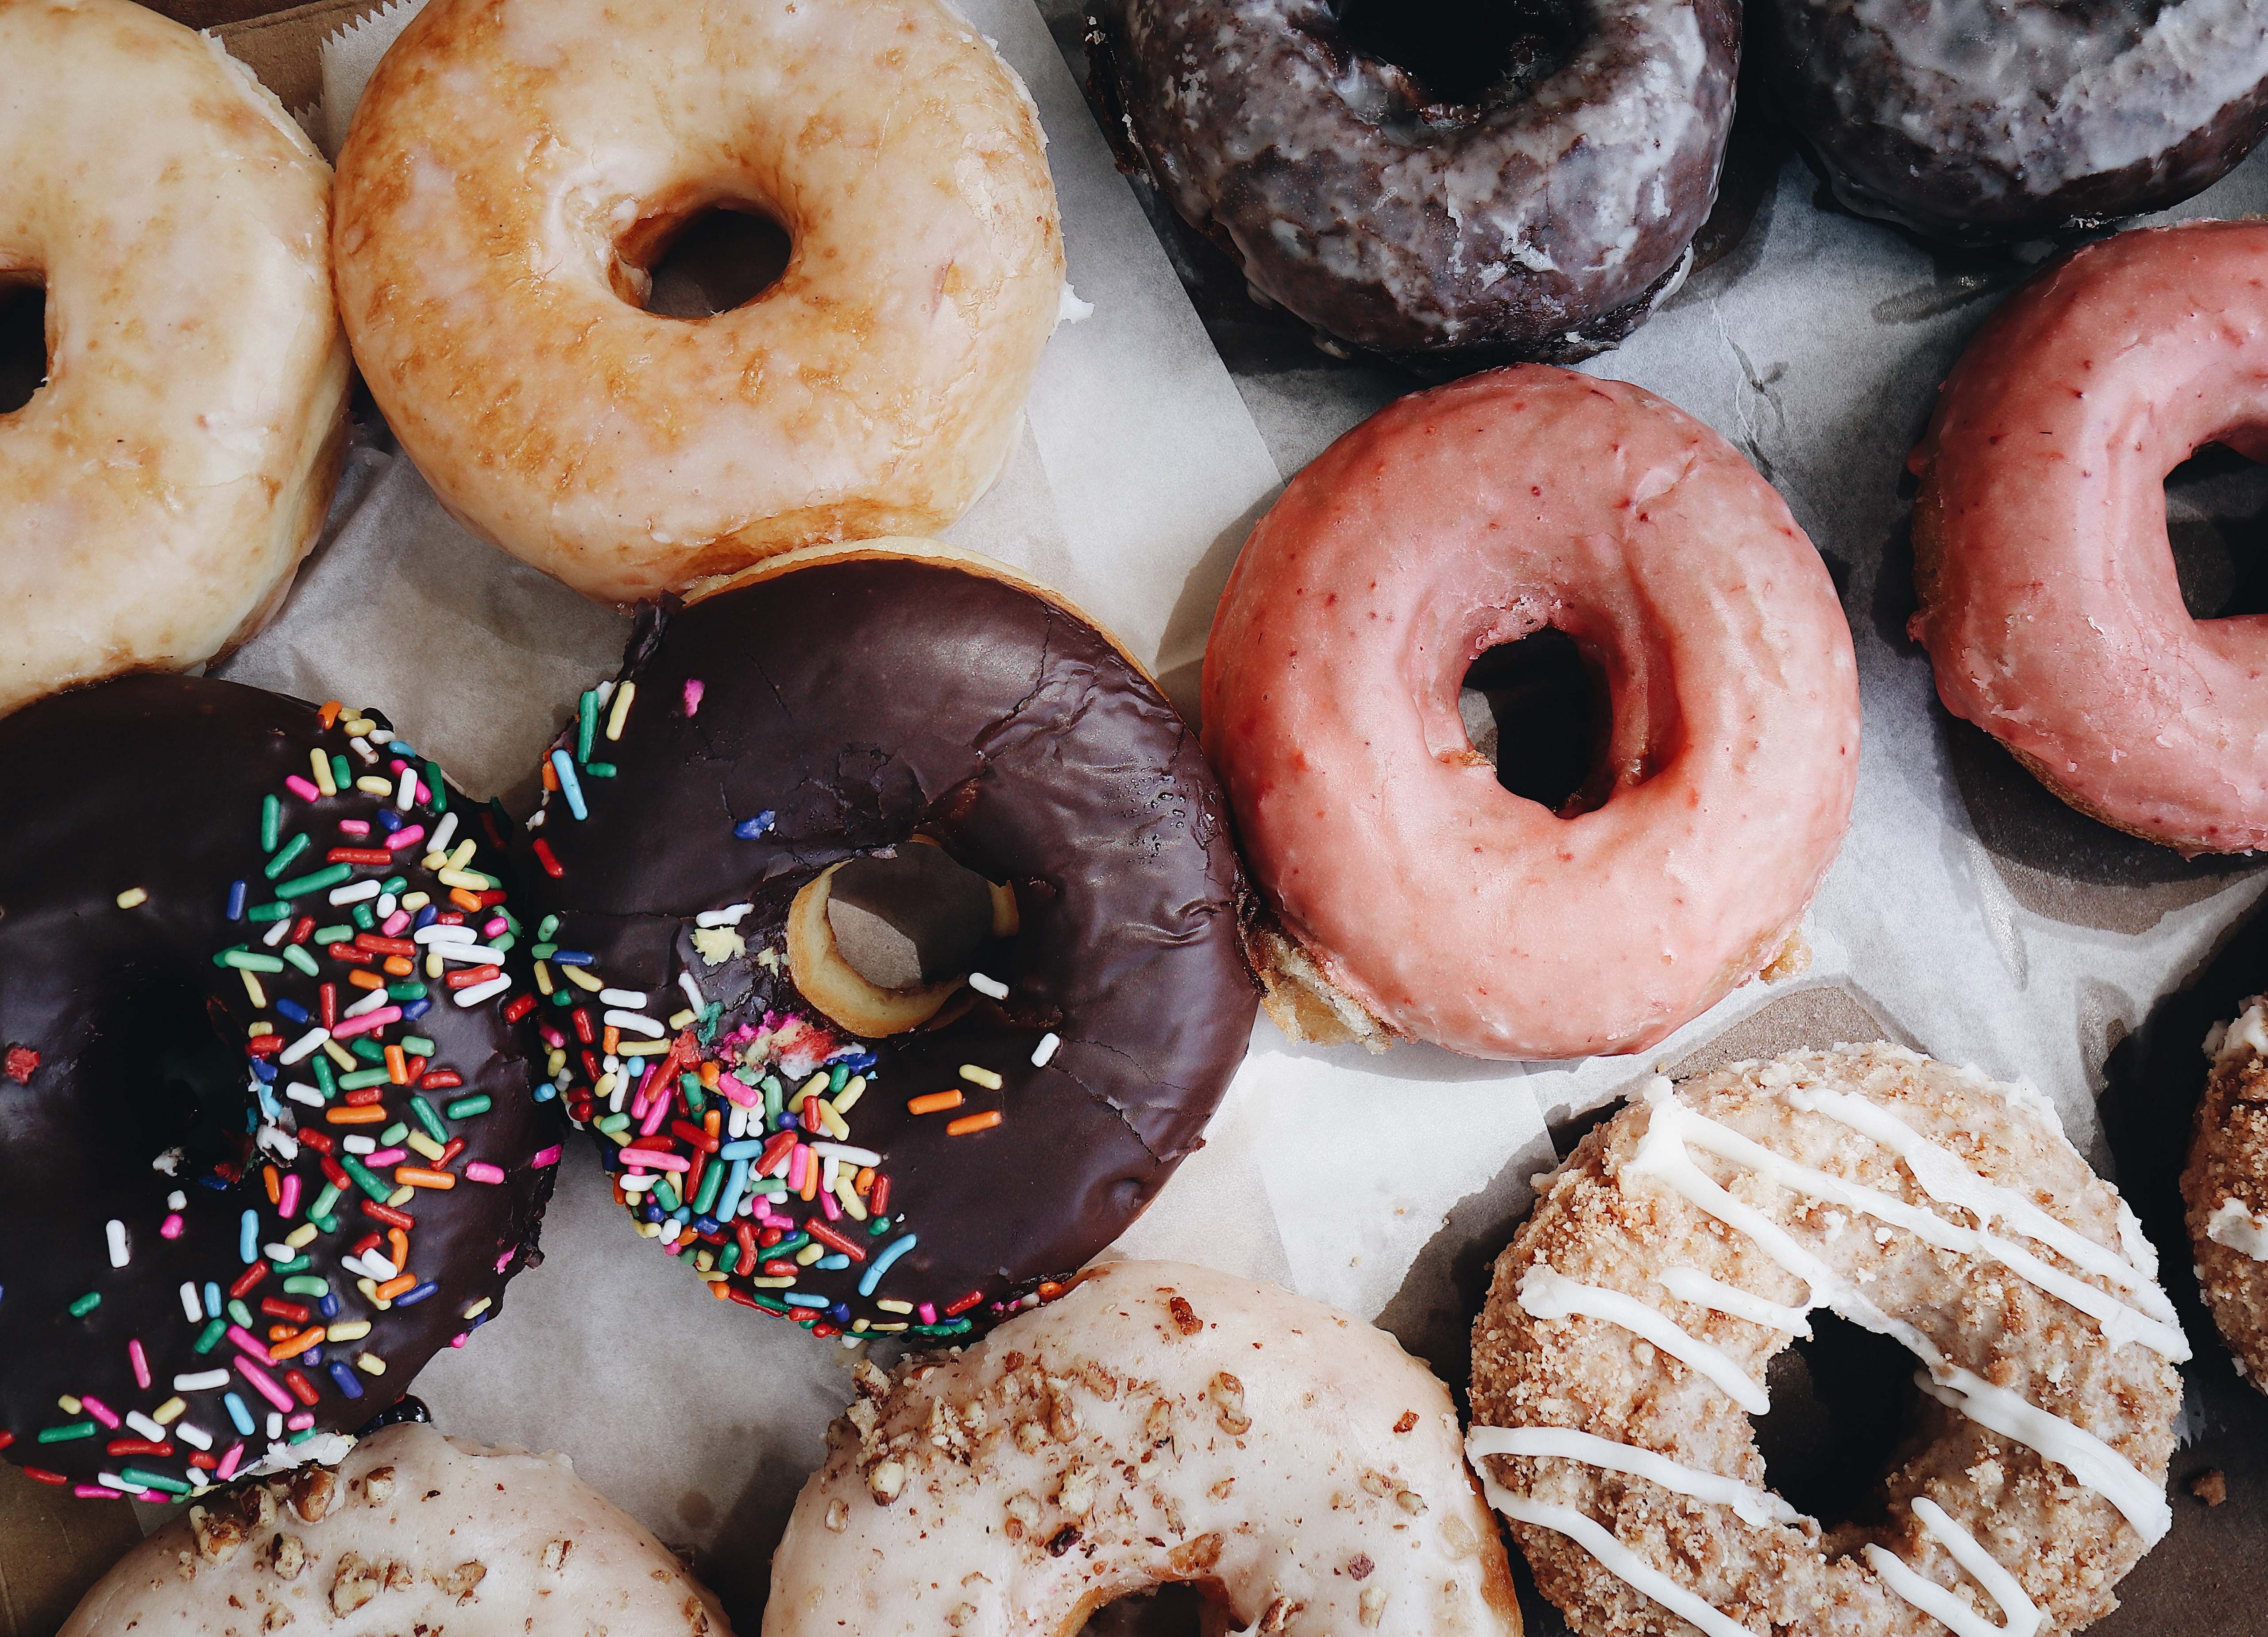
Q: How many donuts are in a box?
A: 12